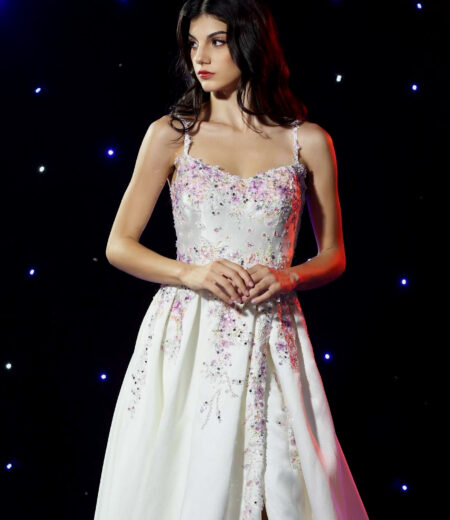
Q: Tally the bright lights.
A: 13